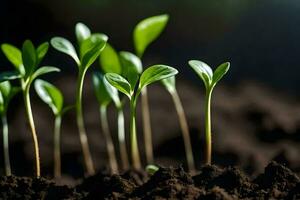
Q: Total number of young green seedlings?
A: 10